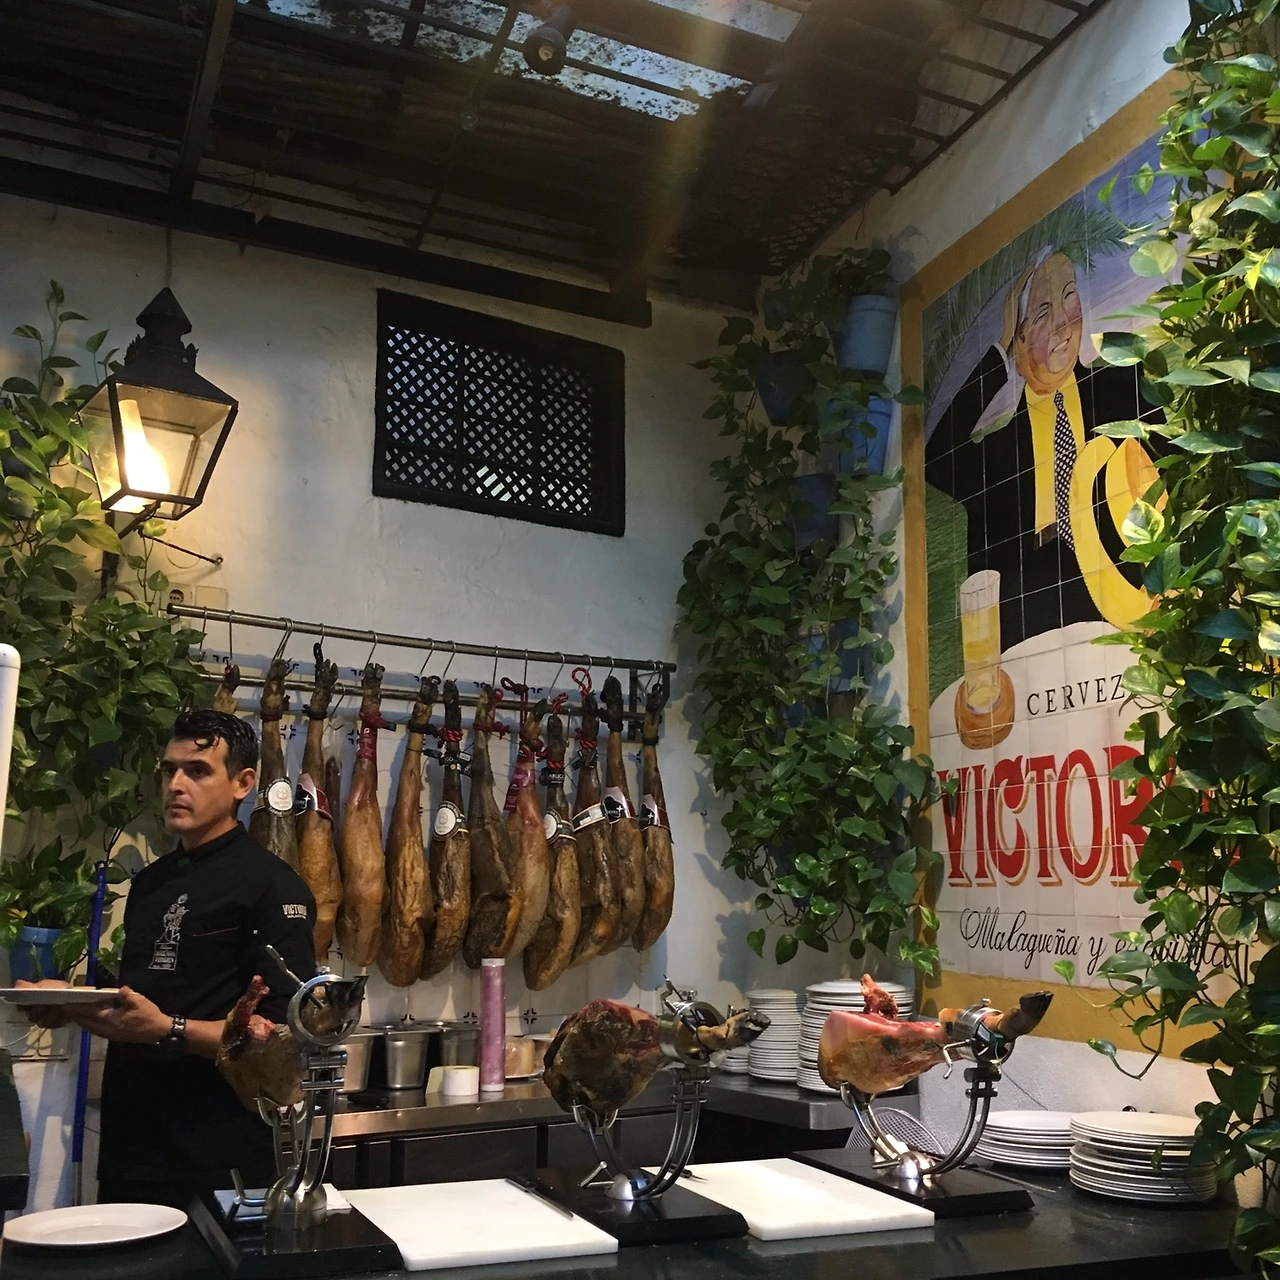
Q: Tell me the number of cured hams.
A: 15